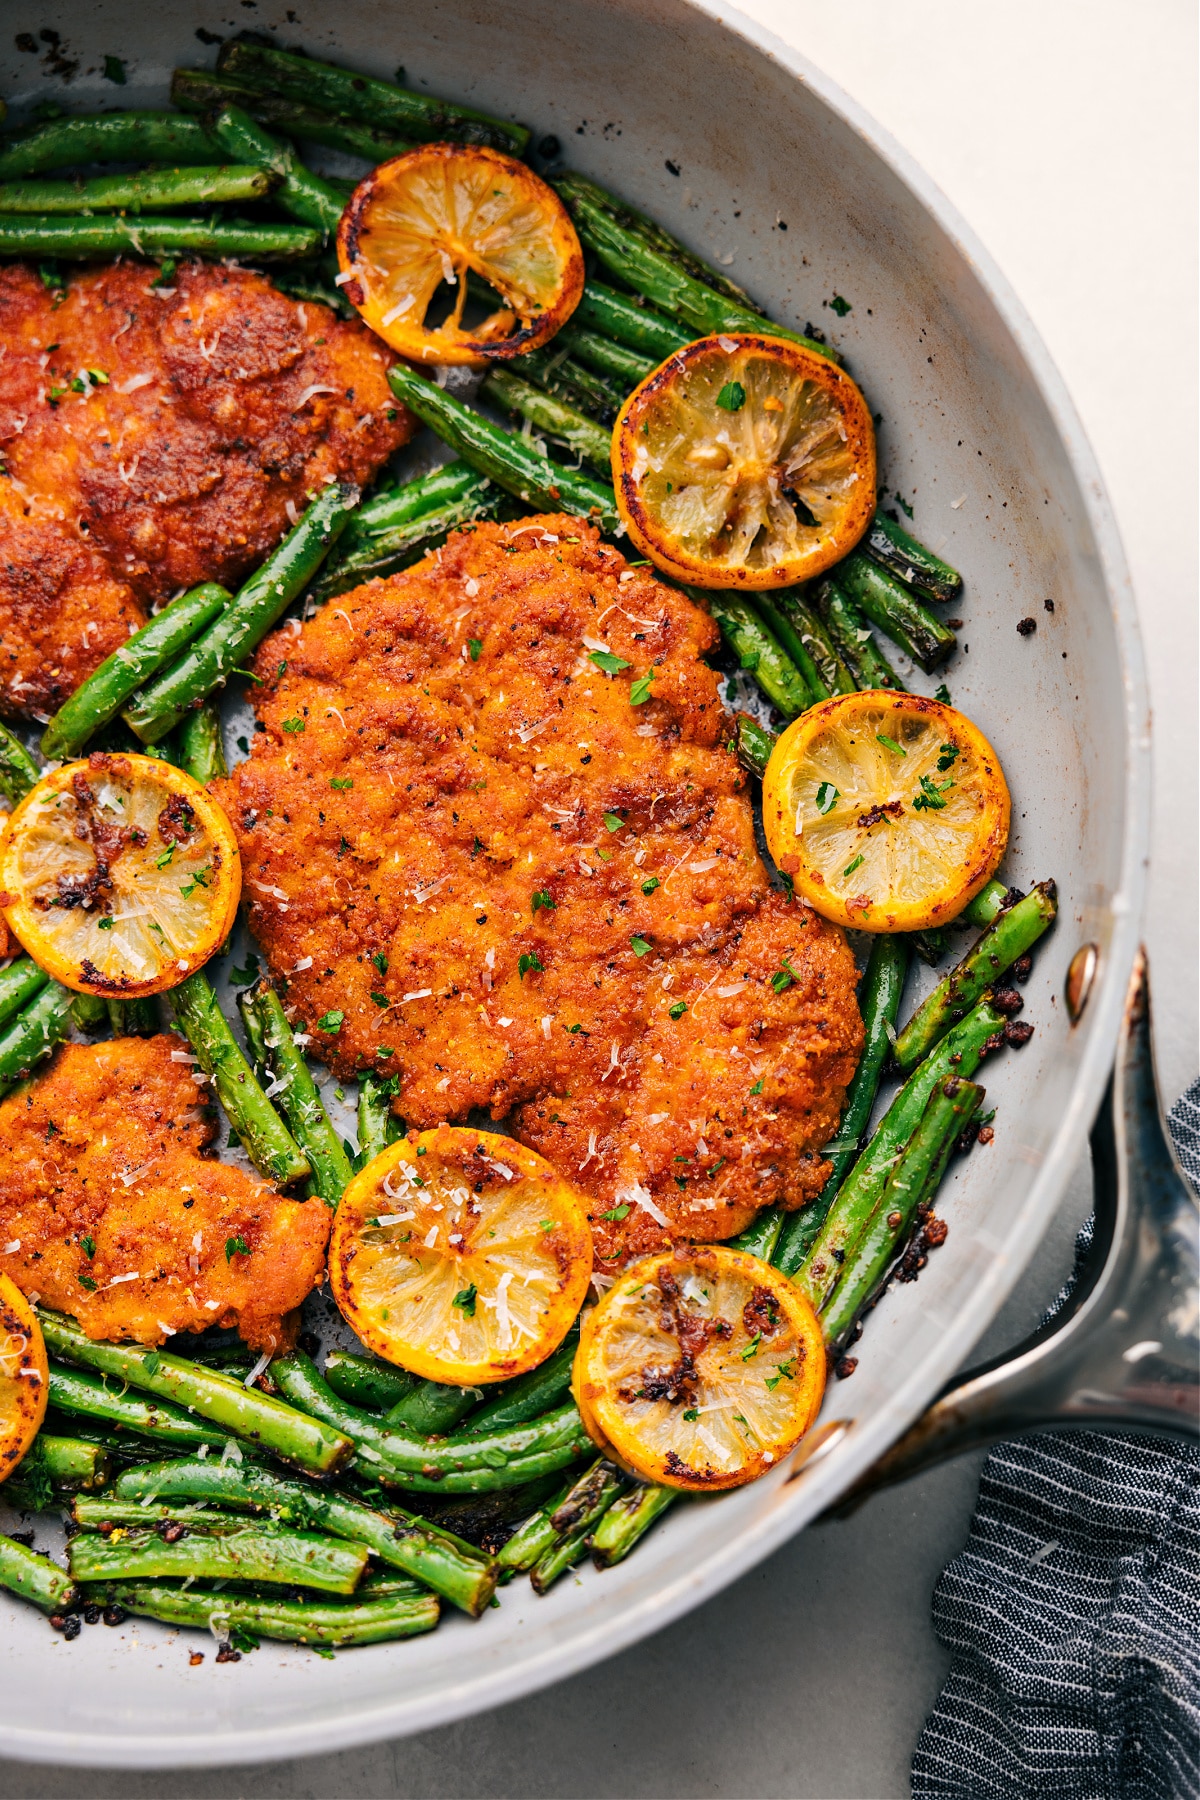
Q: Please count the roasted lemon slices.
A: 7